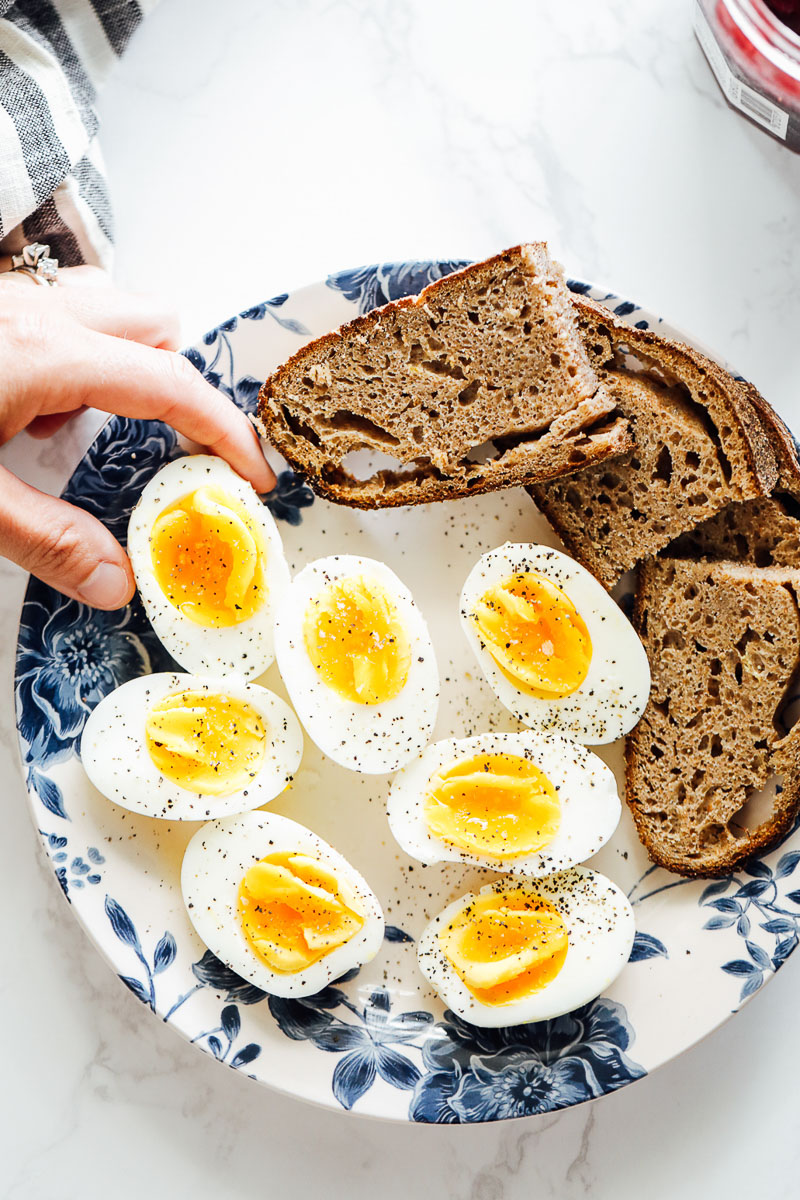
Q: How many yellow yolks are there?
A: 7